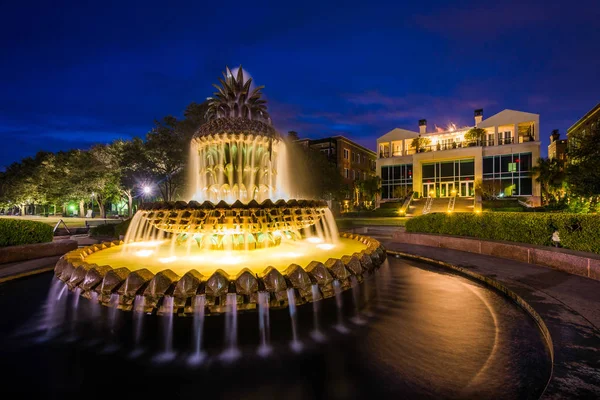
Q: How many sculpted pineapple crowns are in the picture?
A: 1